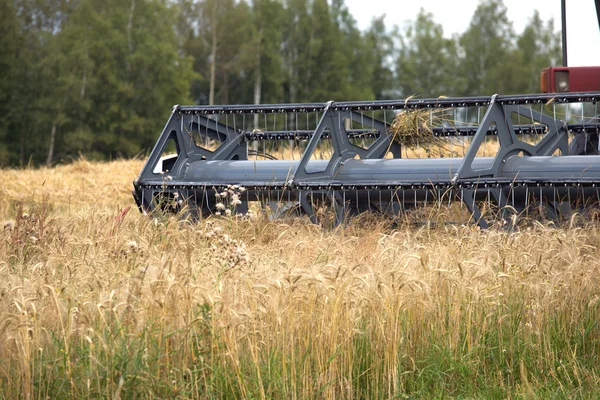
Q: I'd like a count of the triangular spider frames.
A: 3